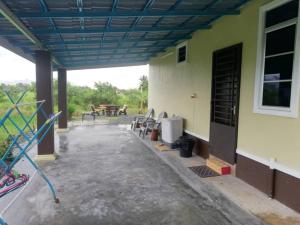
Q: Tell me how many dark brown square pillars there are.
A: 2